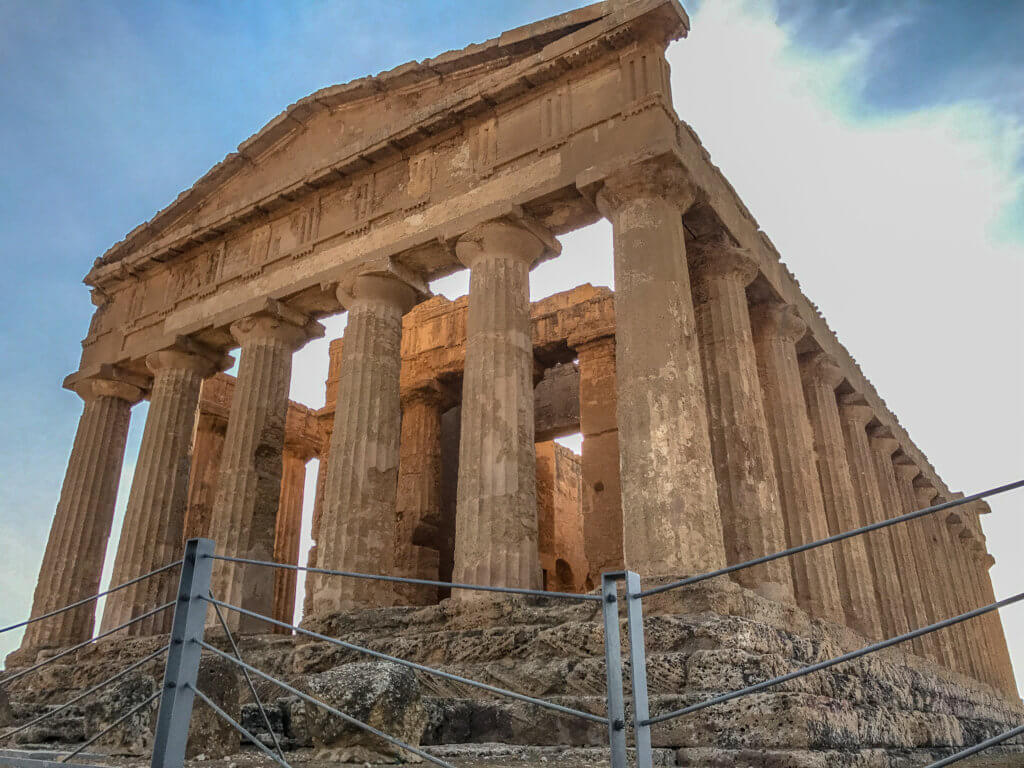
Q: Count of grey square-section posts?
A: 3